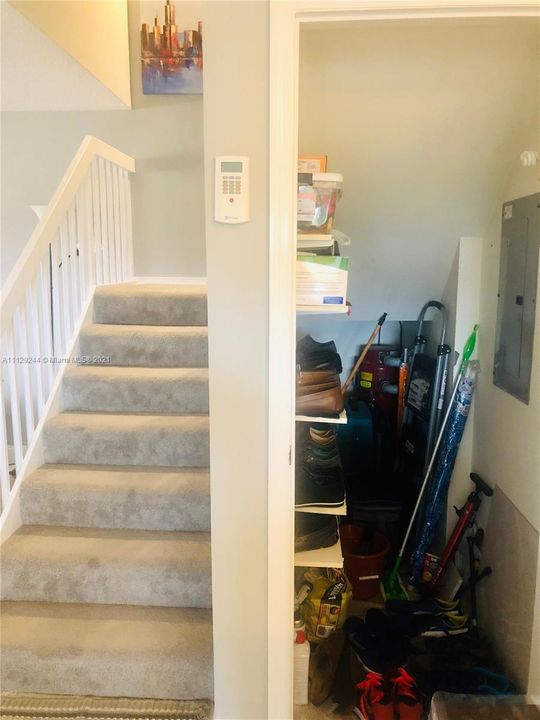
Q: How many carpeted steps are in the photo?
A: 7